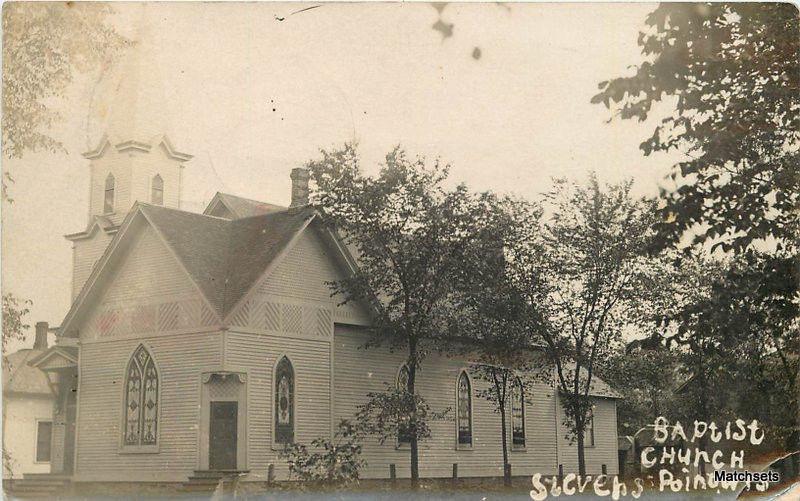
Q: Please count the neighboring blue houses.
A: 0